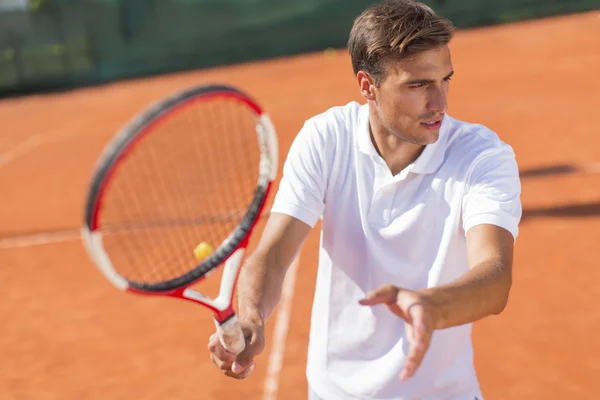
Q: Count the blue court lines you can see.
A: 0